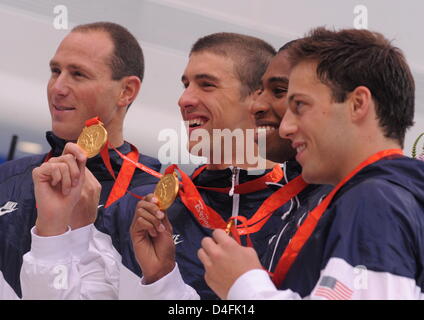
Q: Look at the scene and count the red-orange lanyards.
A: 4